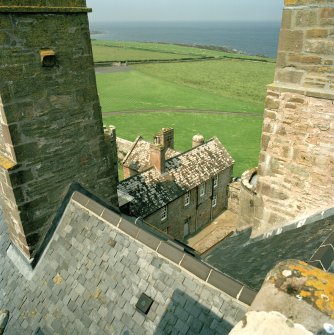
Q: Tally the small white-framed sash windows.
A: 5